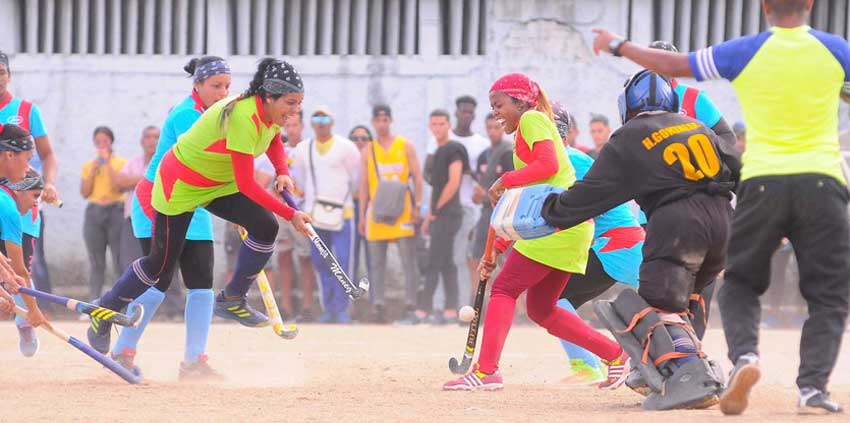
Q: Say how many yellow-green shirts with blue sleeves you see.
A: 1